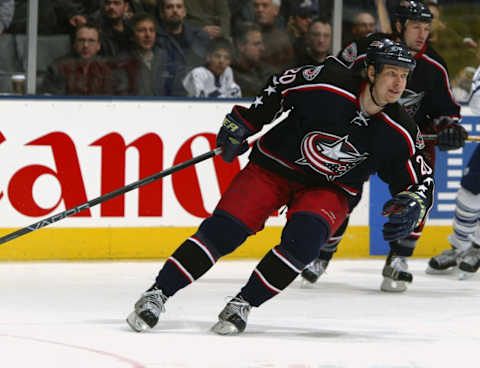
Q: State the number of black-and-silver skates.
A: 6